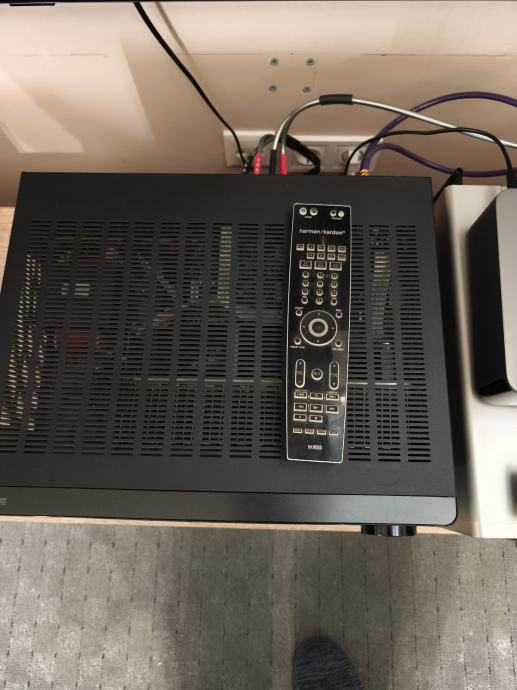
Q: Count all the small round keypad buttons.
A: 12